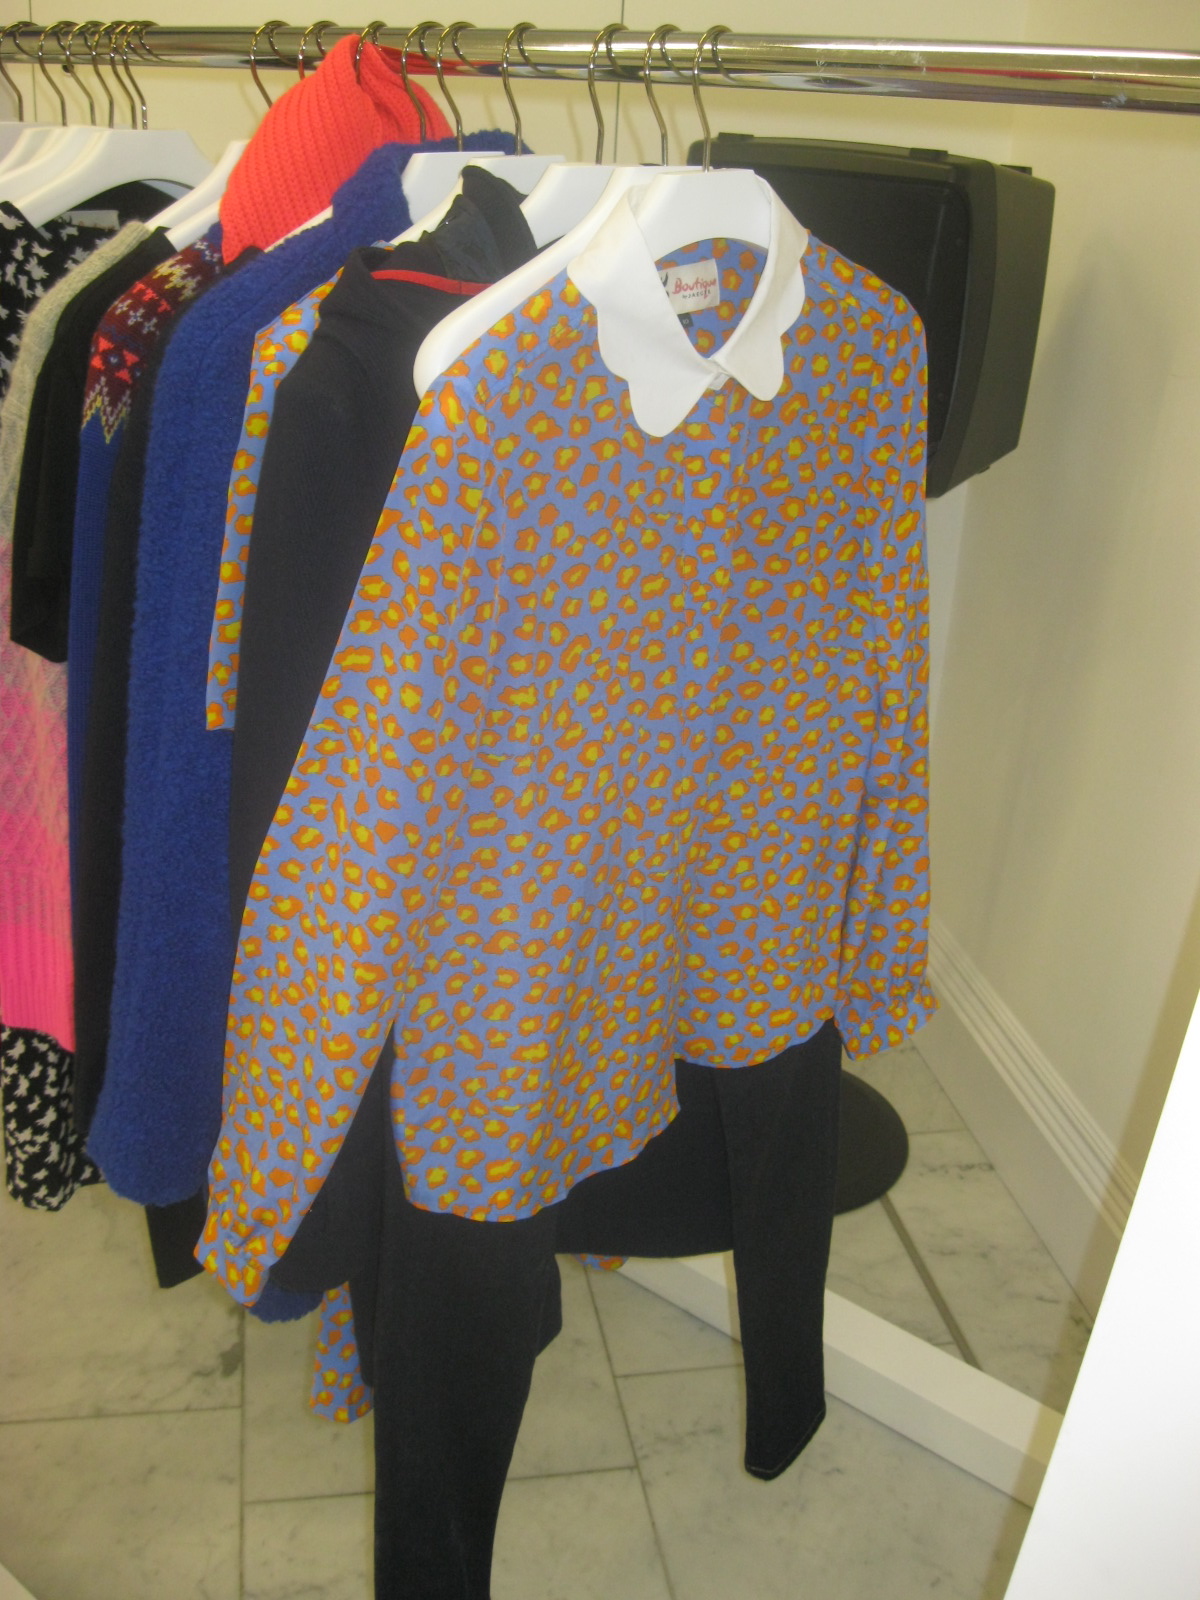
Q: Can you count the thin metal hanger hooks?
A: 15